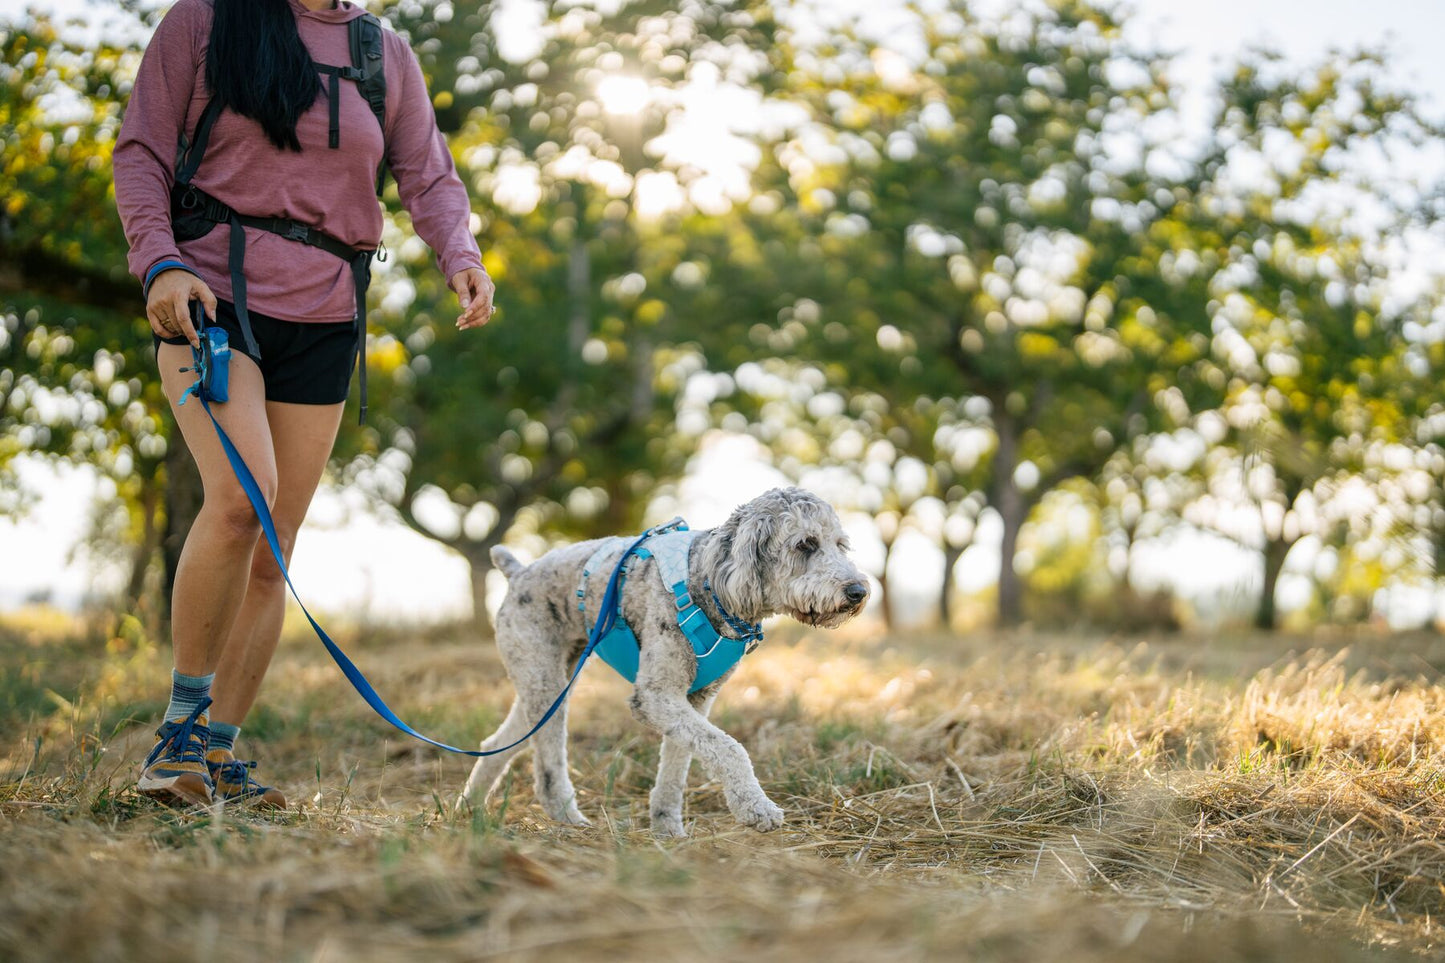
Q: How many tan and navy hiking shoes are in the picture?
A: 2